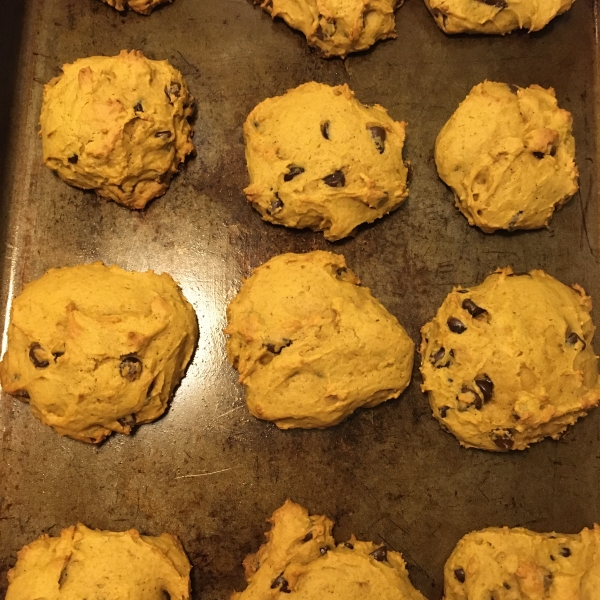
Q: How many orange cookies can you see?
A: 12